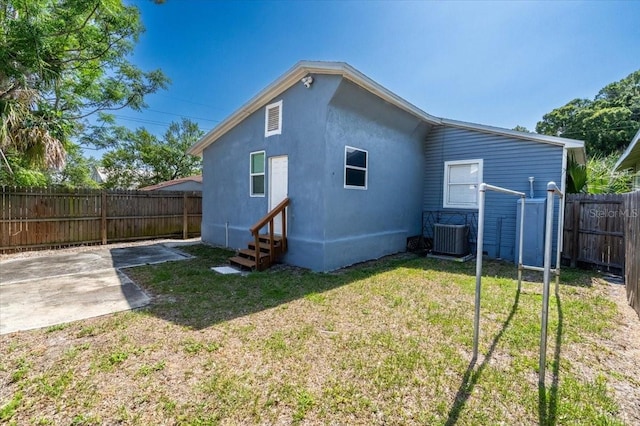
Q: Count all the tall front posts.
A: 2